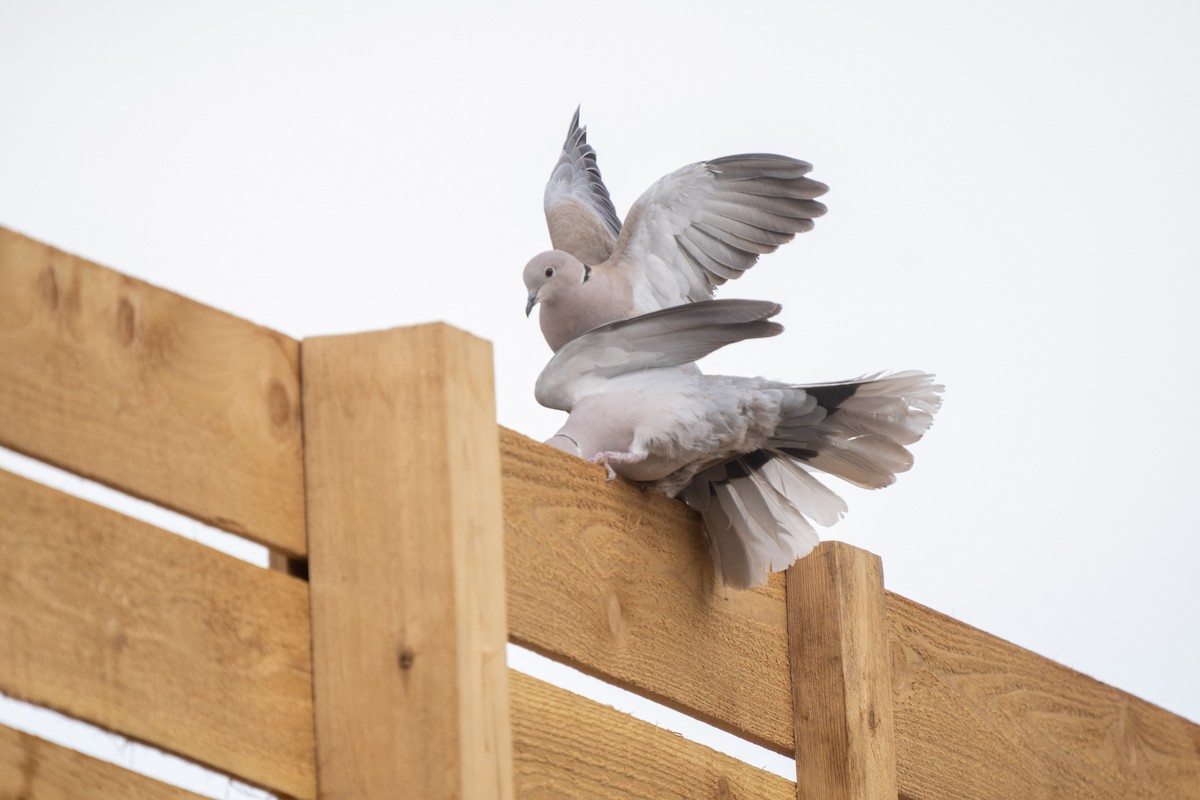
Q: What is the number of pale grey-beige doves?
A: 2